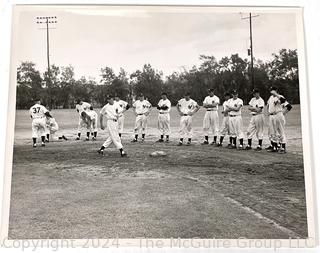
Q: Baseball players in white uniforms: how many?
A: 14